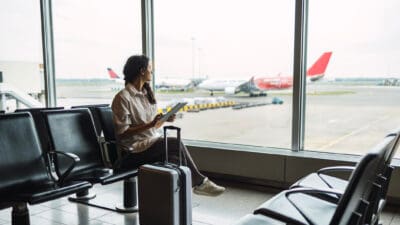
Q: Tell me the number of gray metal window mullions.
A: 3